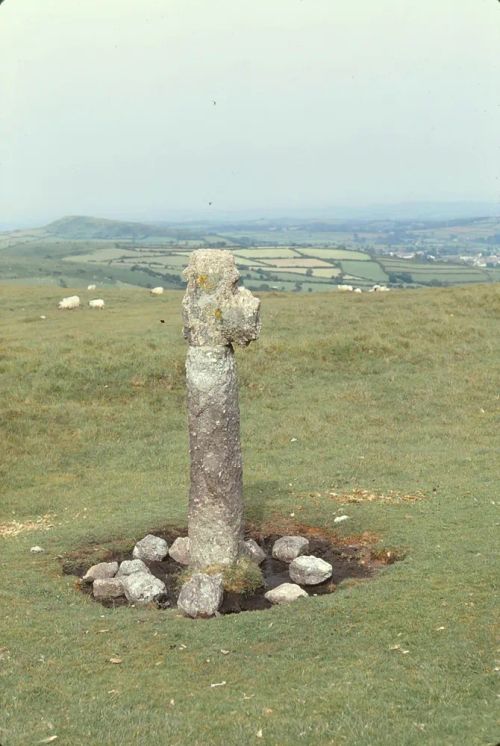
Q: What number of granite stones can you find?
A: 11